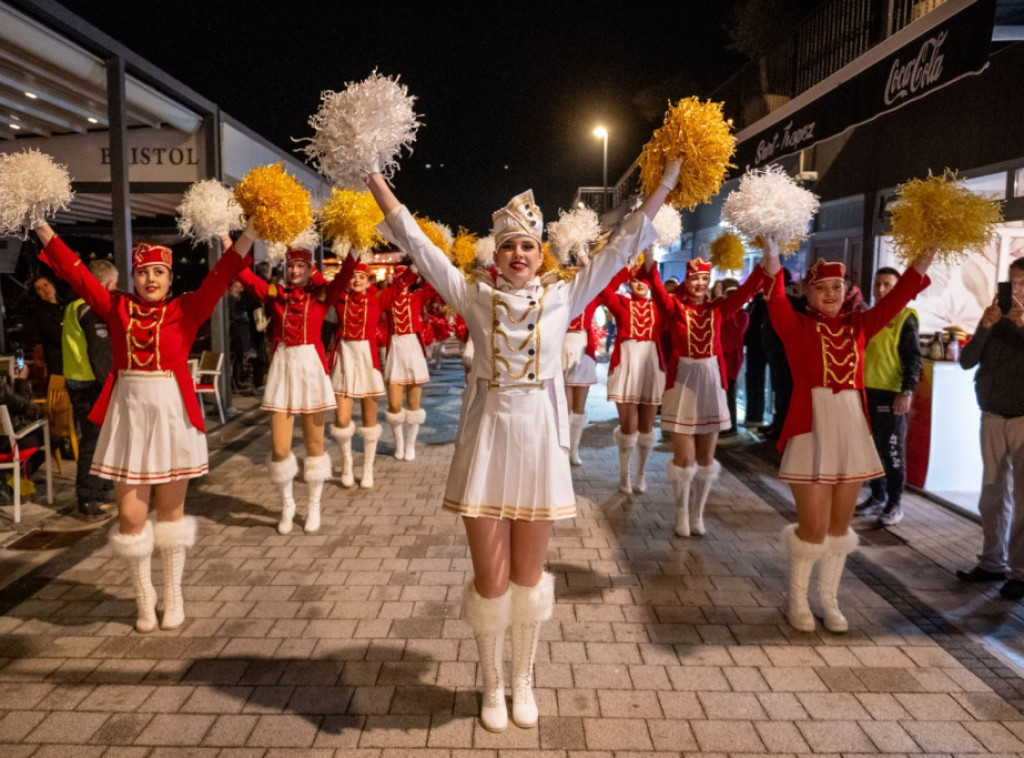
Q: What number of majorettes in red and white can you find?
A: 8